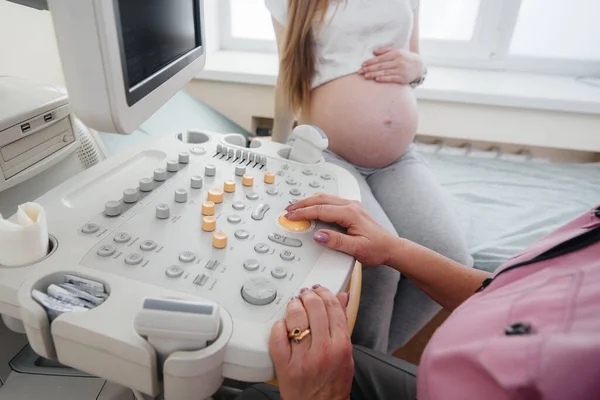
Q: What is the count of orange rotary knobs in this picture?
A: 7